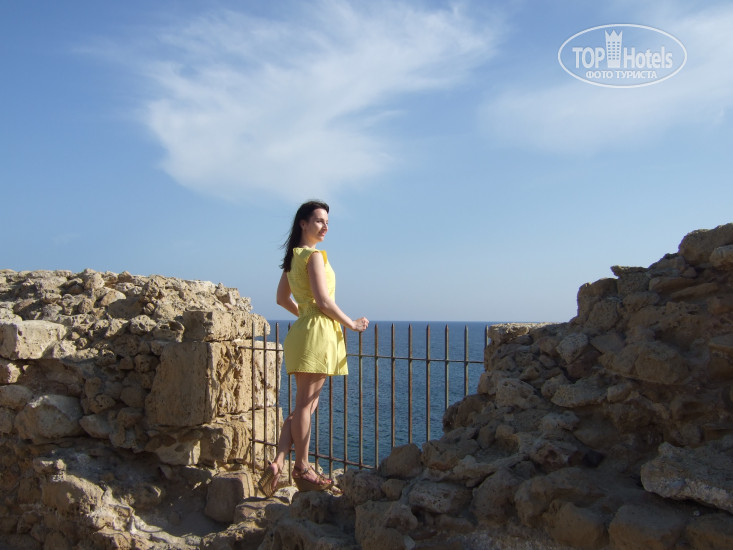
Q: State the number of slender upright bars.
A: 15